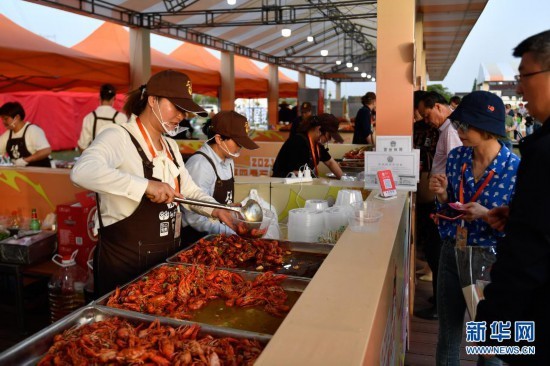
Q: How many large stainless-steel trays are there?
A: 3